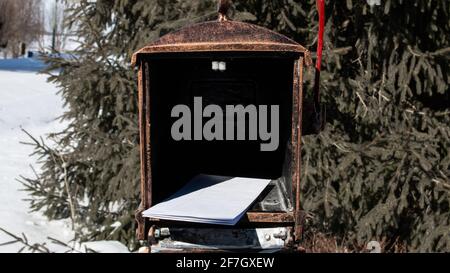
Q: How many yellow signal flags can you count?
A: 0